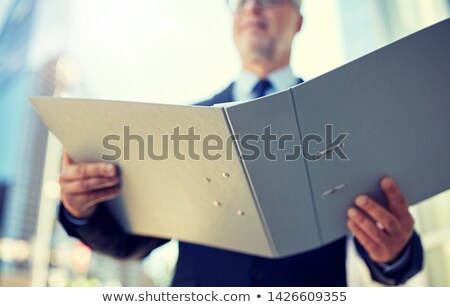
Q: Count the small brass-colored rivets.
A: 4